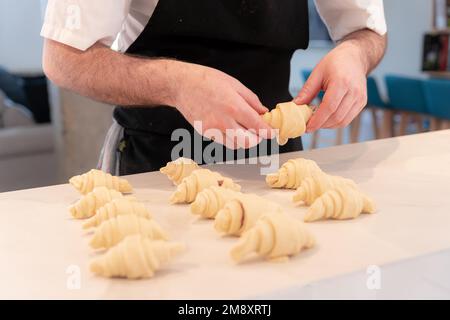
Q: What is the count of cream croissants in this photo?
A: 14